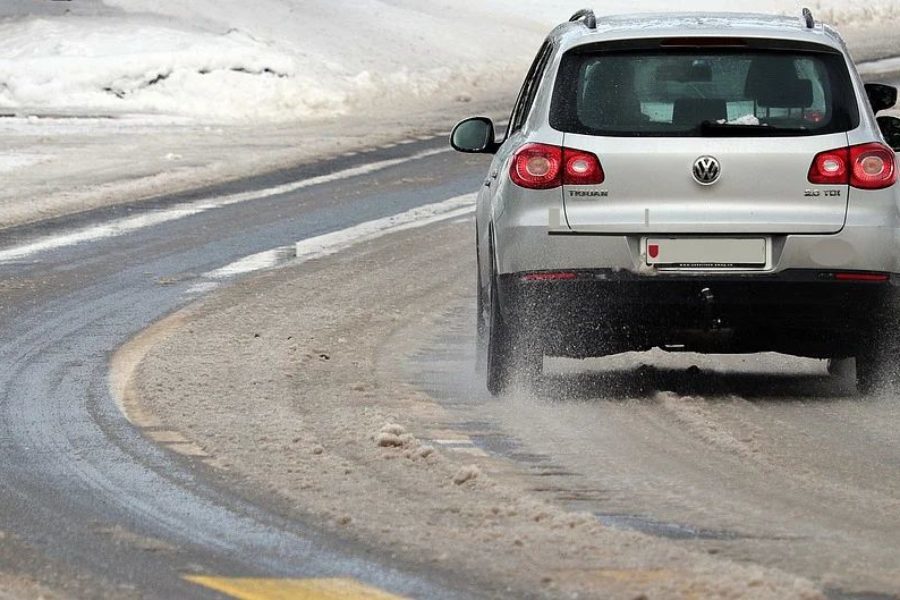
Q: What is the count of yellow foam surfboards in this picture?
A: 0